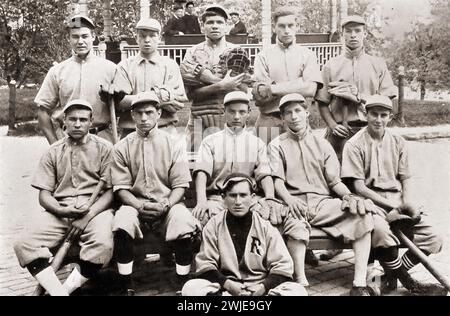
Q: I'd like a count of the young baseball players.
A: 11